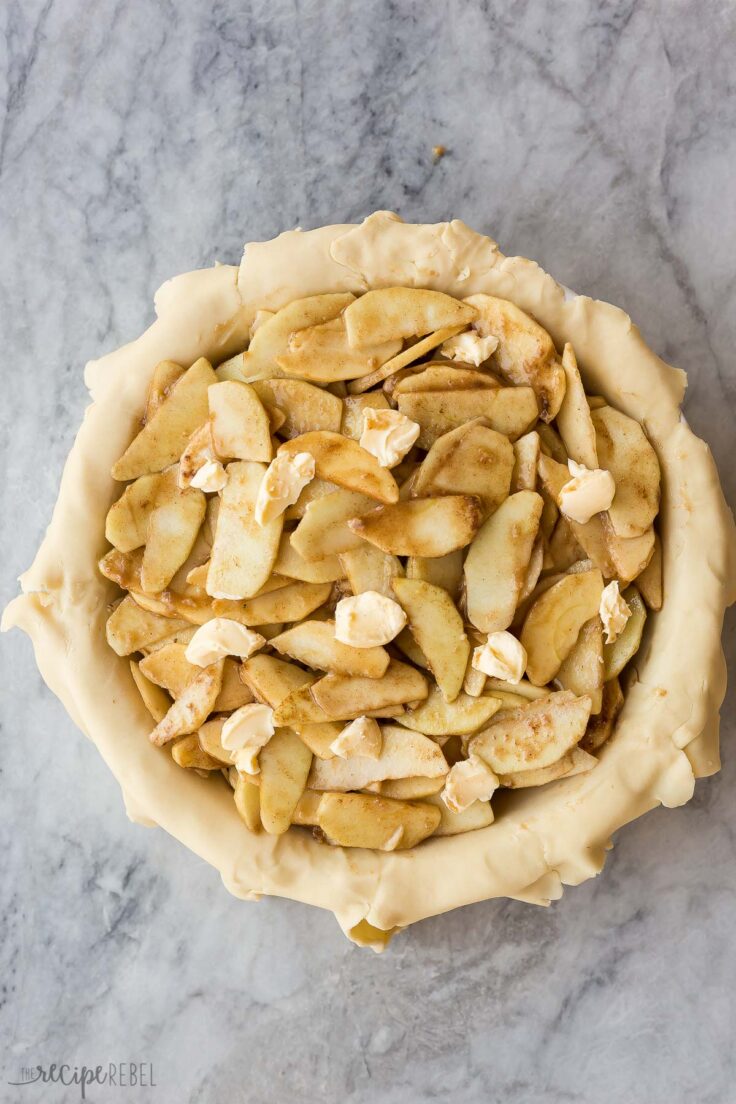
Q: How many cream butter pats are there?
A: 12